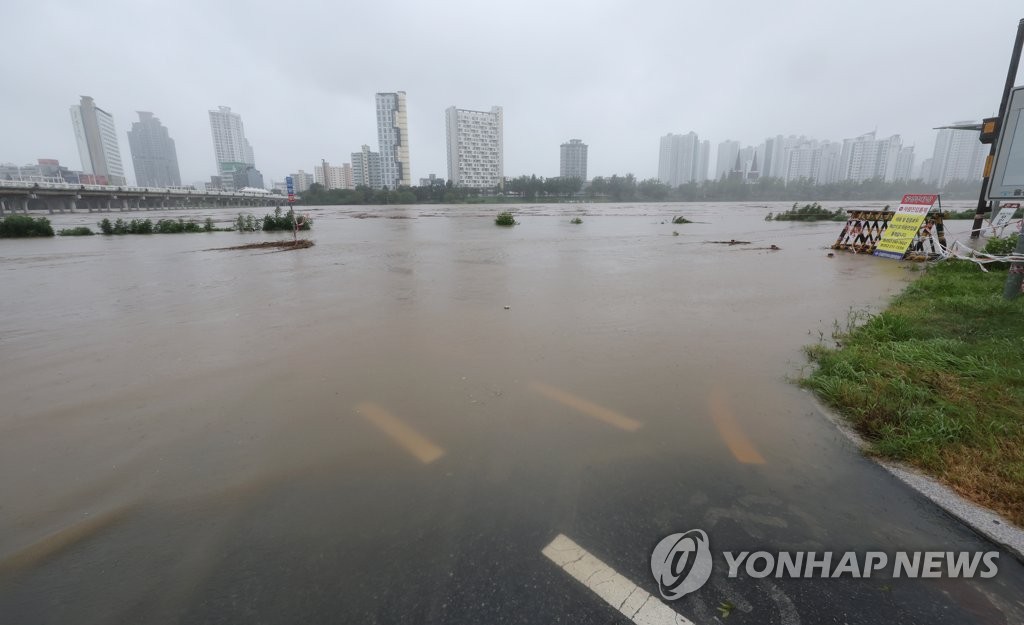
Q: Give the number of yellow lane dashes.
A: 3